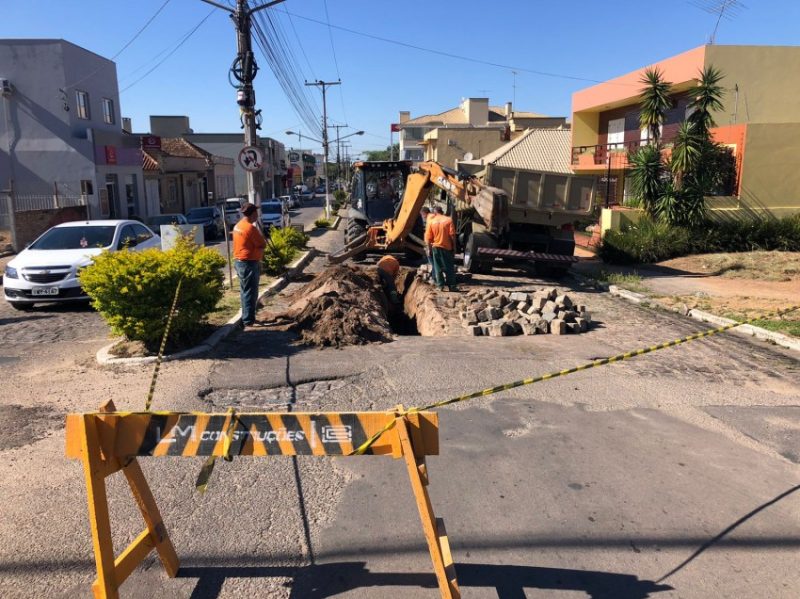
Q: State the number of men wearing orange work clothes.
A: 4